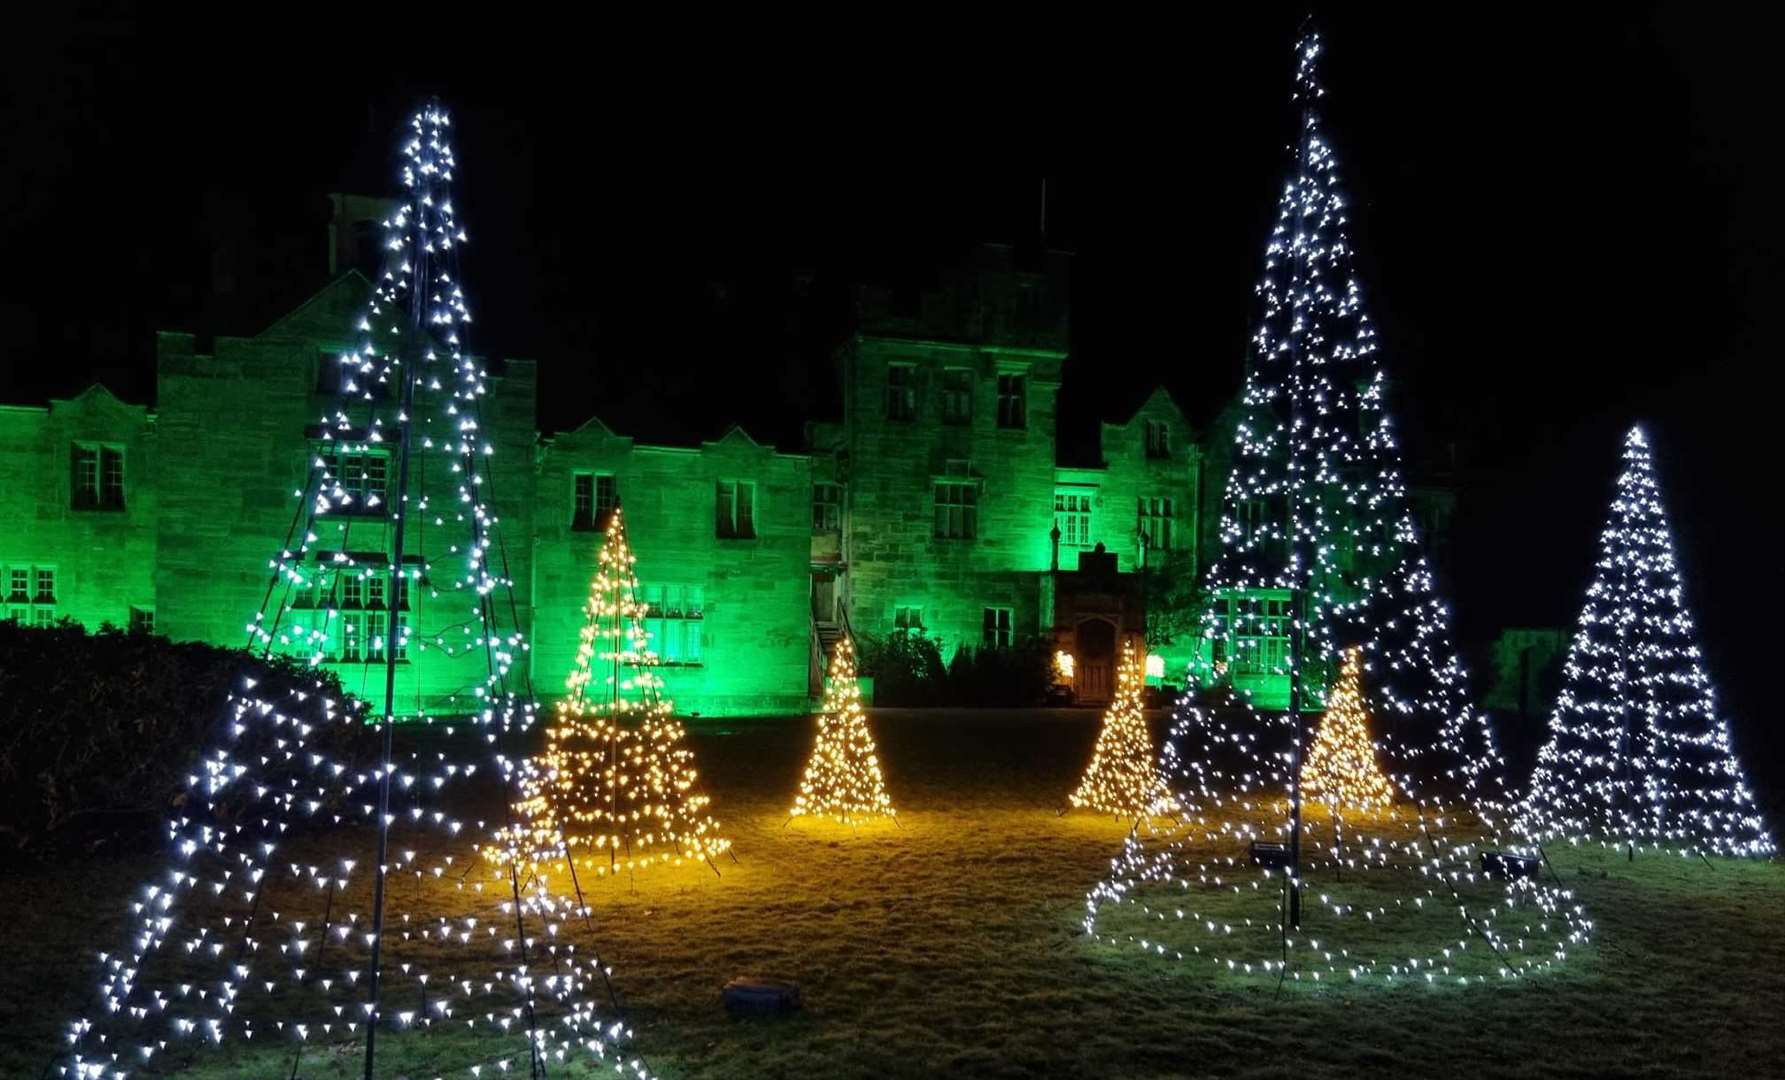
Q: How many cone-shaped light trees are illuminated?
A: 7